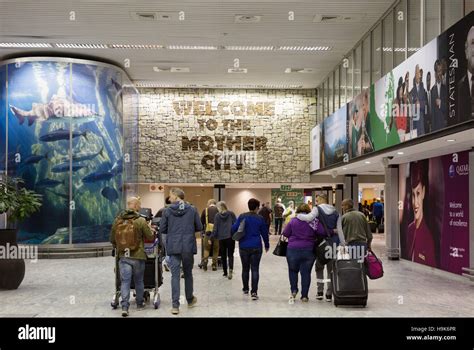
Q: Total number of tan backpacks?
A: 1